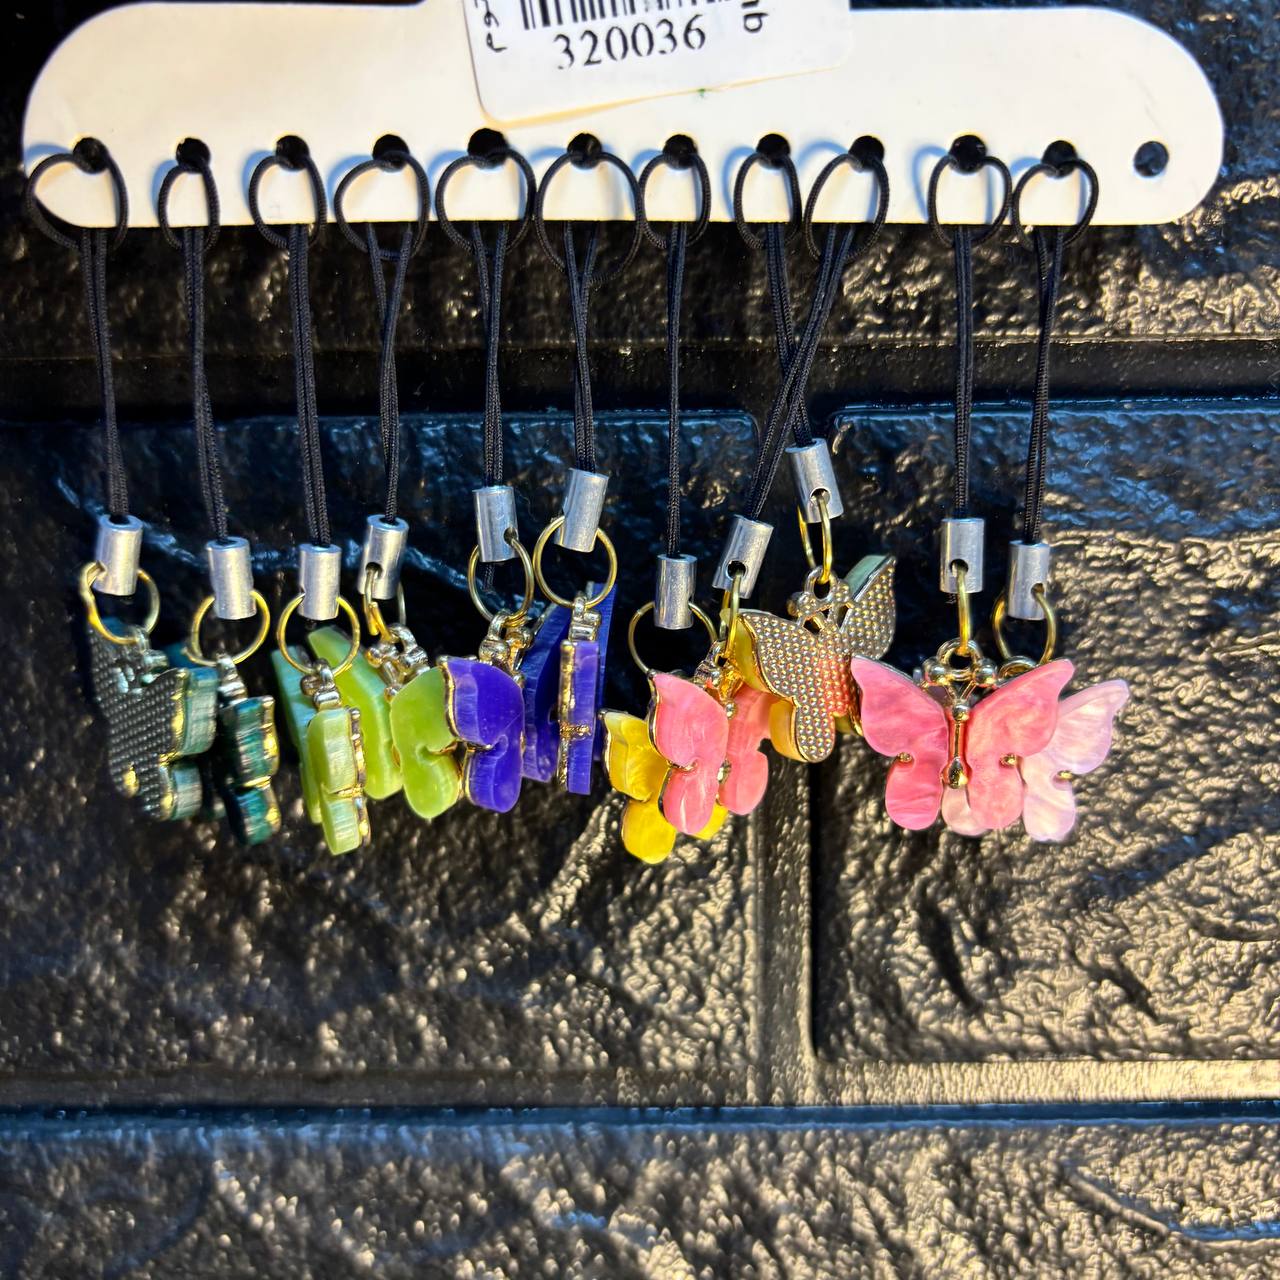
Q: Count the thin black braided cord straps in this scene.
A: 11